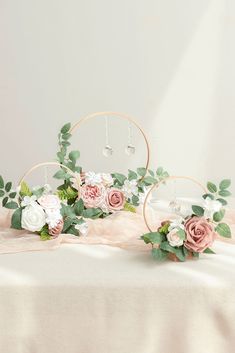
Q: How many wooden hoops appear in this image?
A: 3